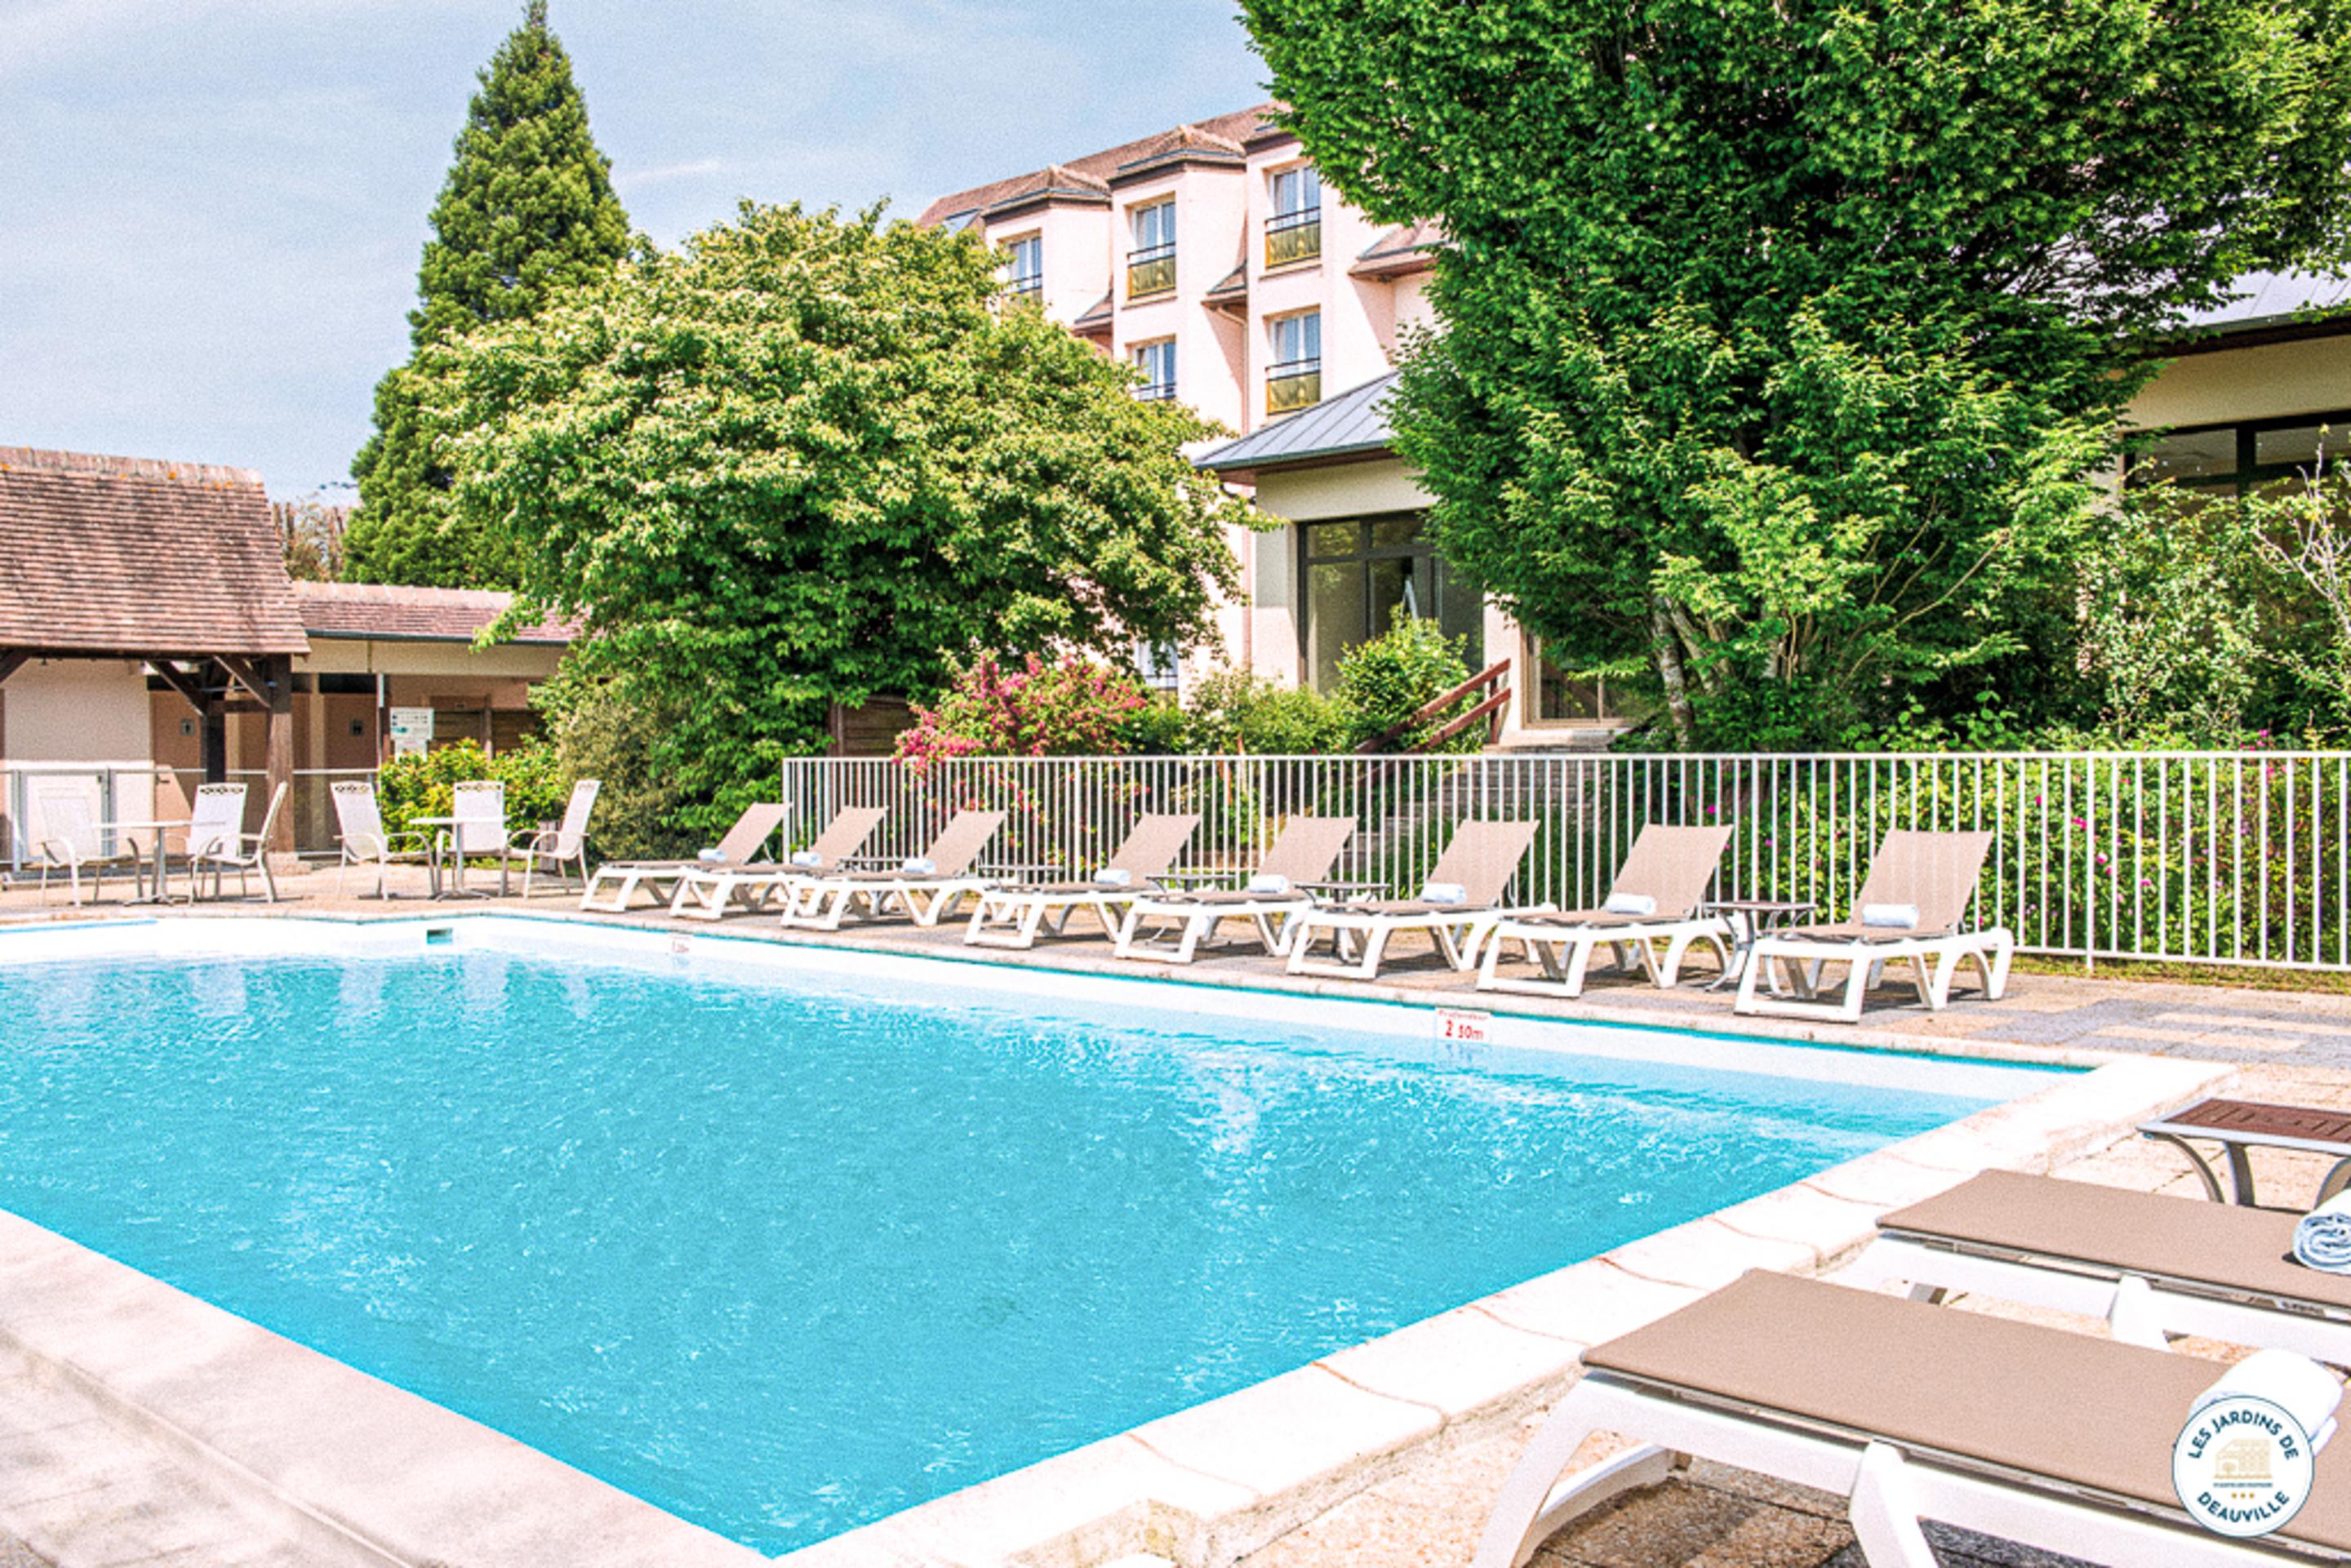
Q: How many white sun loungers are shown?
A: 10